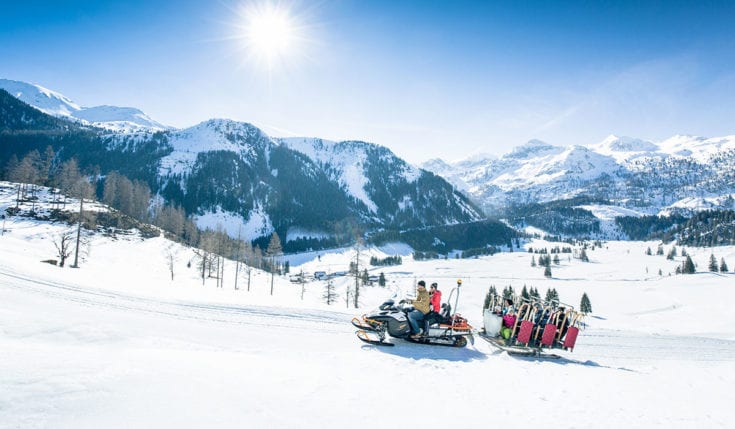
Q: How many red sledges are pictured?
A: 3